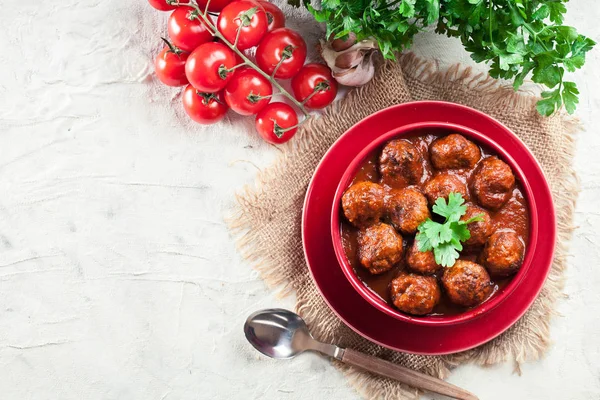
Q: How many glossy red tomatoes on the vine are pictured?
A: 12